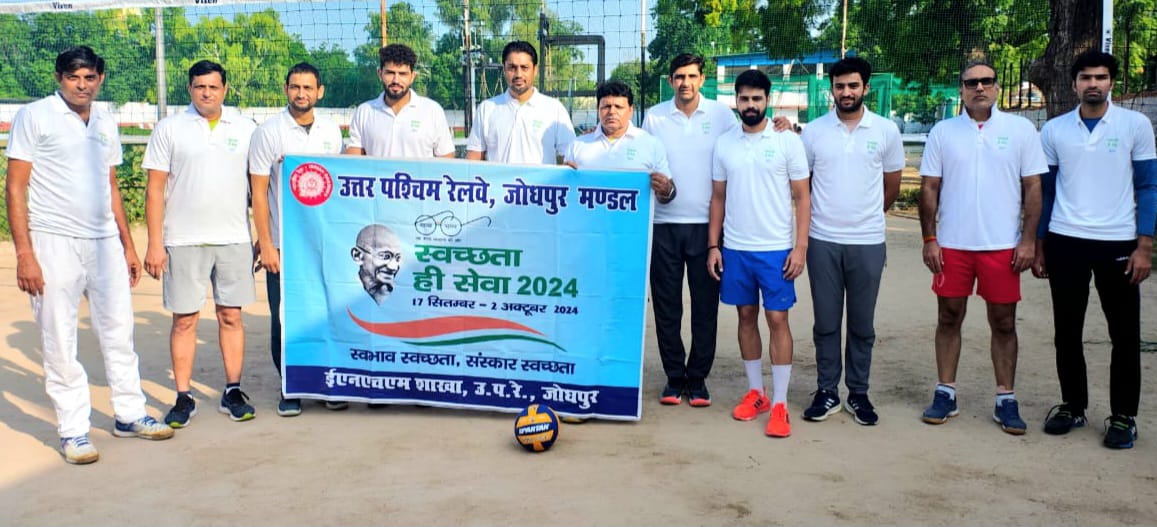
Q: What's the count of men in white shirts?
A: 11